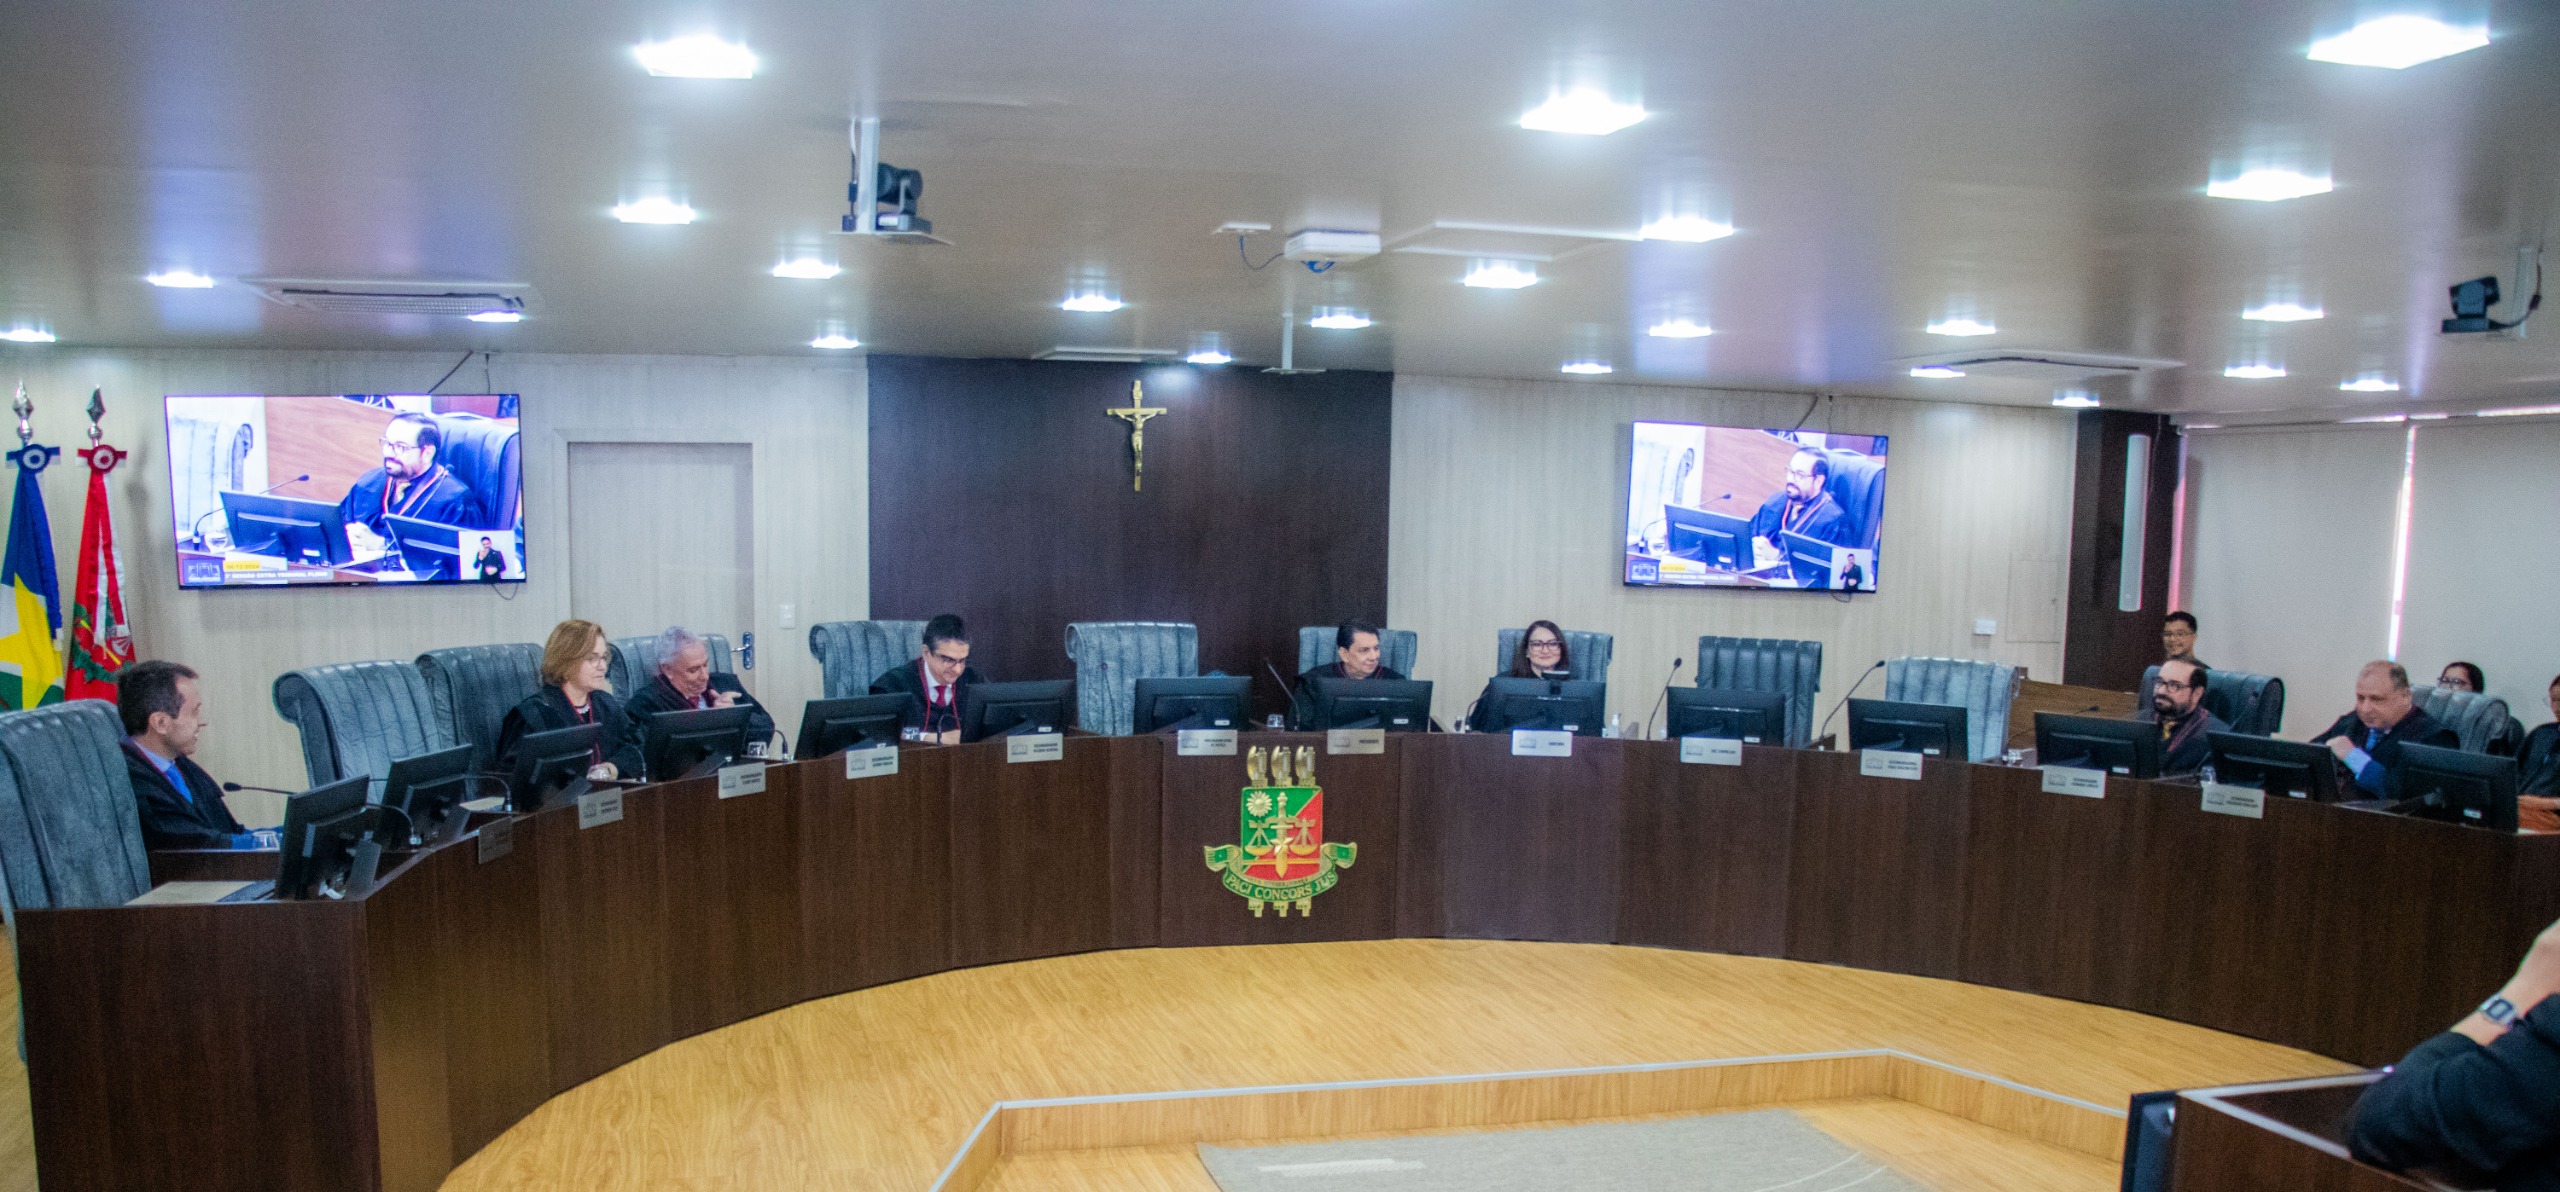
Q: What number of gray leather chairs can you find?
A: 12